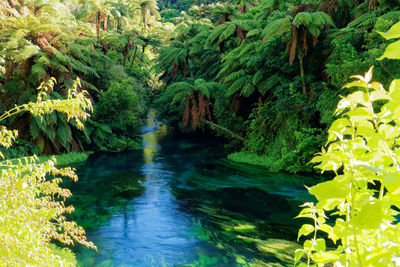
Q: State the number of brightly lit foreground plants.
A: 2